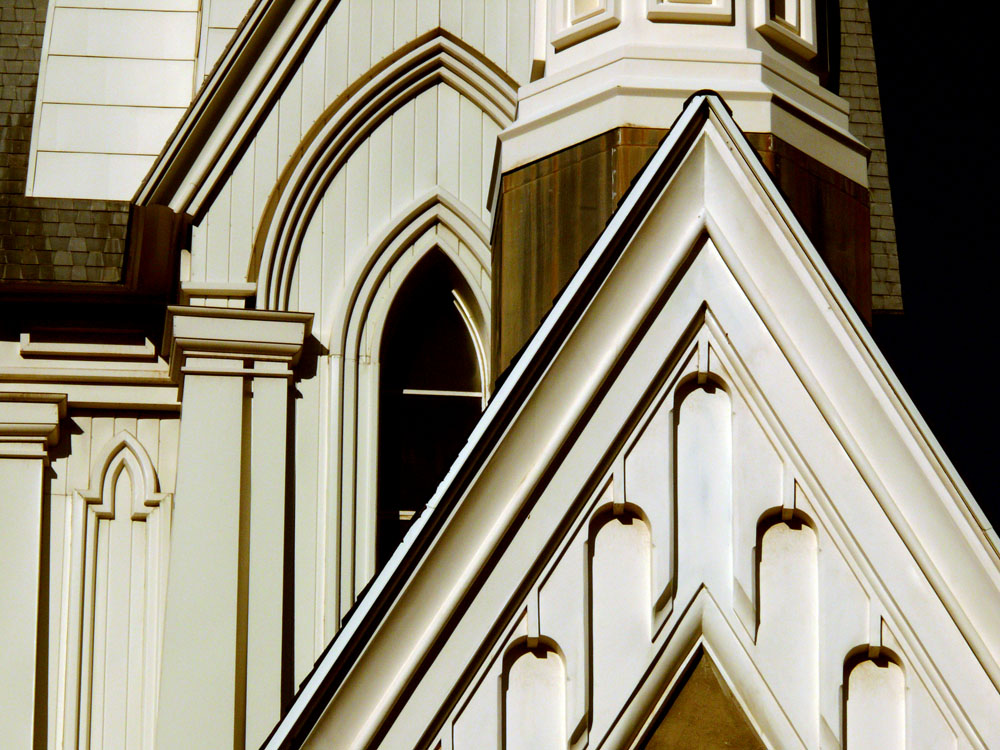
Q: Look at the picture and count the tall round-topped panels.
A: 5